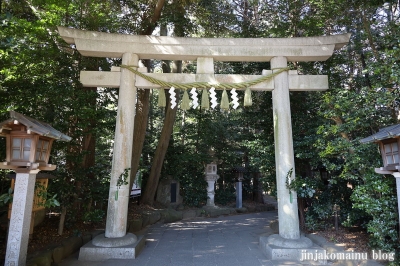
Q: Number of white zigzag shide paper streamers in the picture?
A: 4